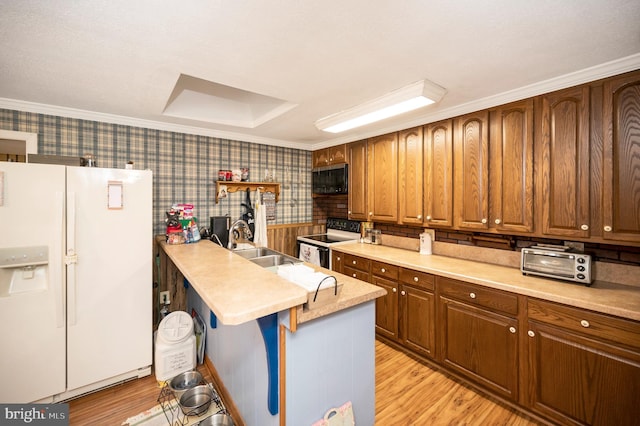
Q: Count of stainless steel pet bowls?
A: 3